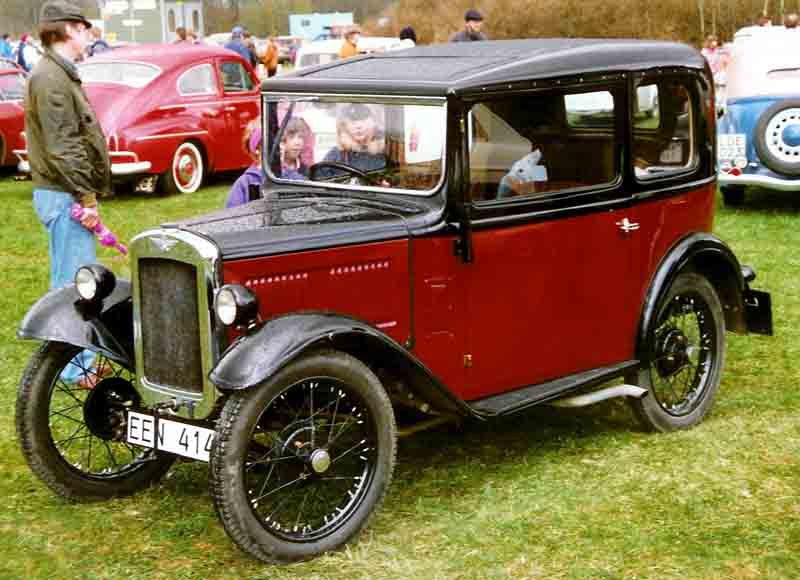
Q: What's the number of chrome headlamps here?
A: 2